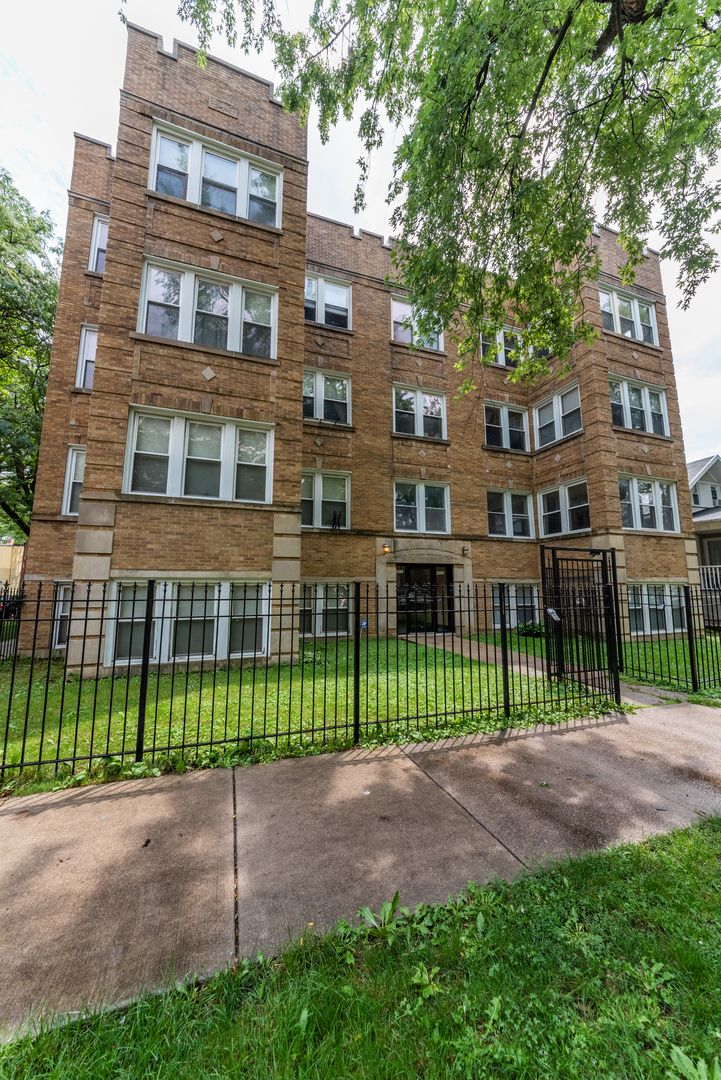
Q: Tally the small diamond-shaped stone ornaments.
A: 12